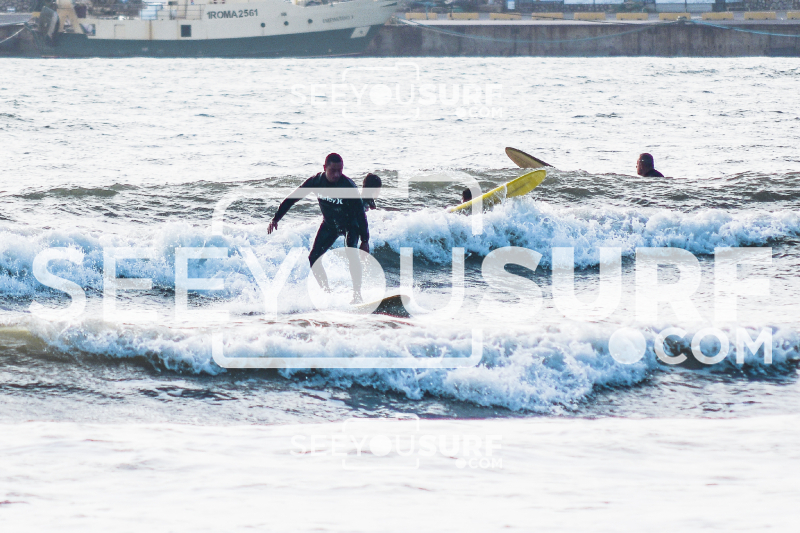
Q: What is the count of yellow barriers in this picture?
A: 10